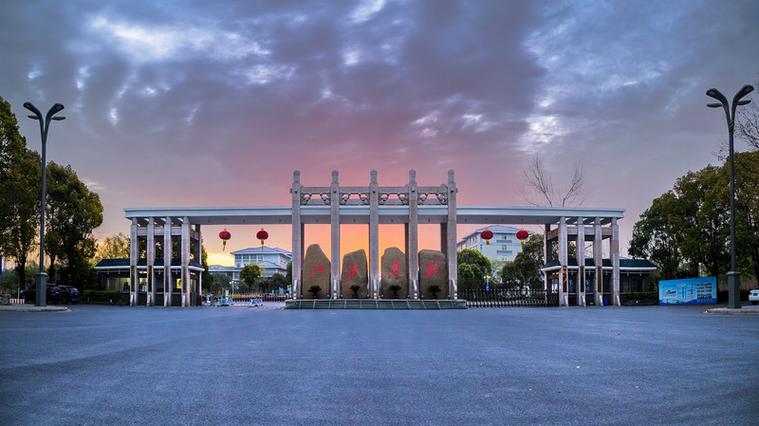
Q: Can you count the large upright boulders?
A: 4